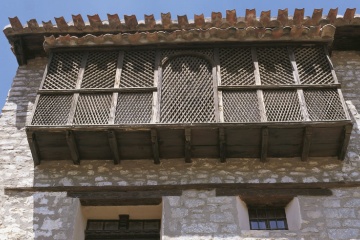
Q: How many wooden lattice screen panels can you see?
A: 13